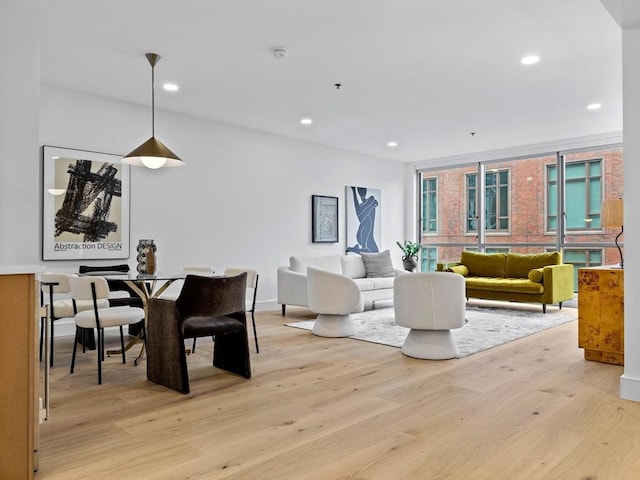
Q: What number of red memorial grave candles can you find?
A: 0